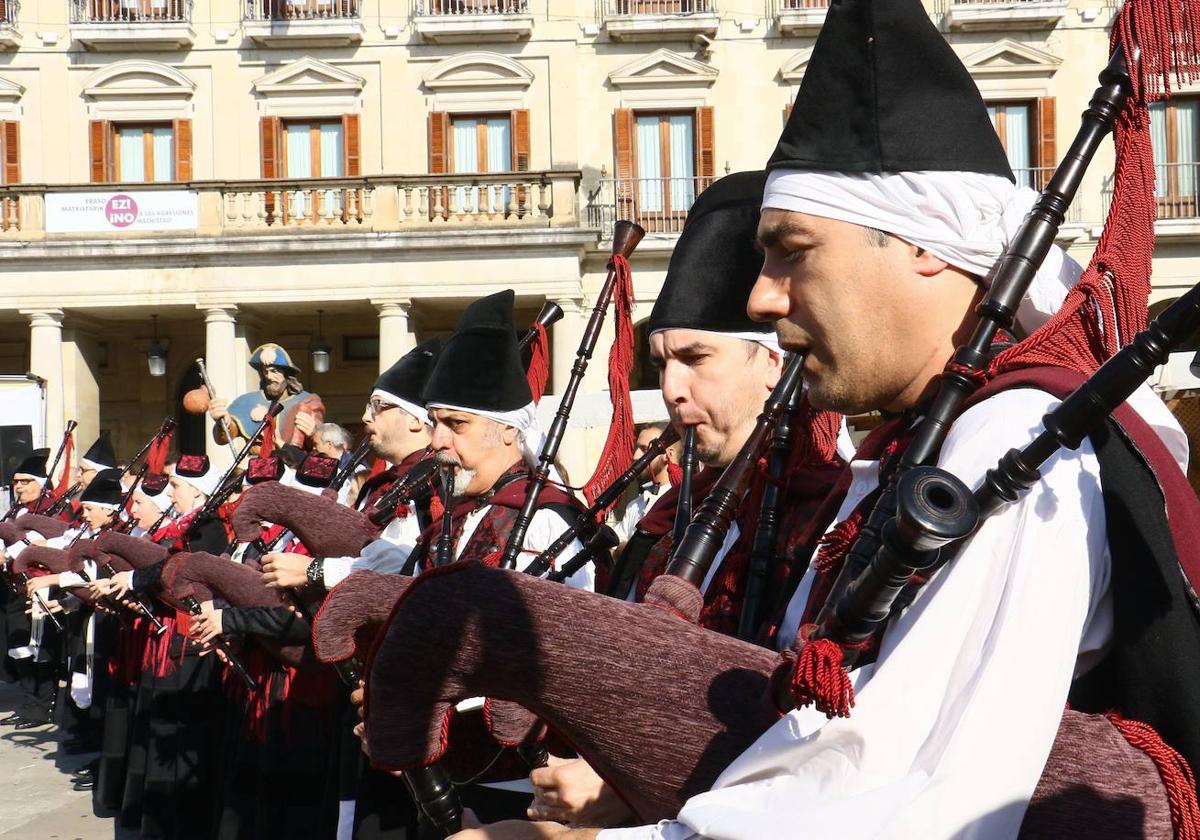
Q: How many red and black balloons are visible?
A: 0